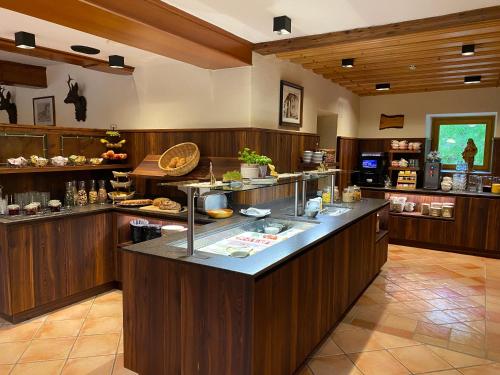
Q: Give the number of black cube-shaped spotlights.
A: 7